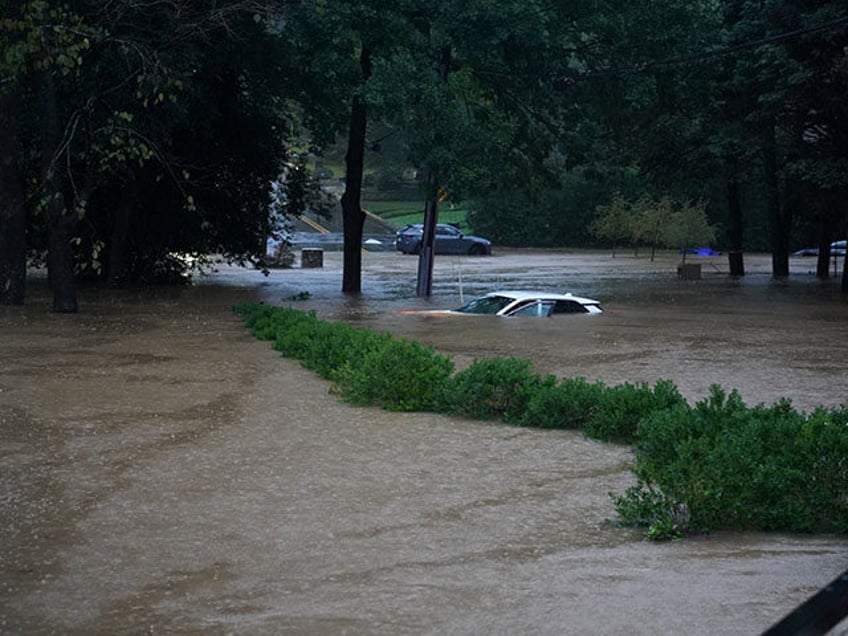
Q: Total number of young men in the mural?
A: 0